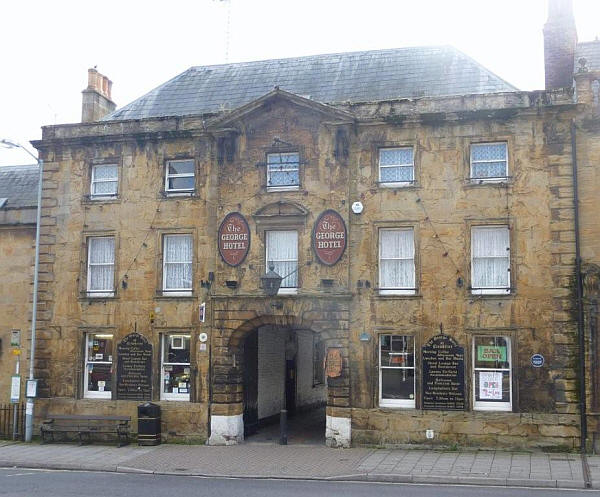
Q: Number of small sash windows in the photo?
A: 5